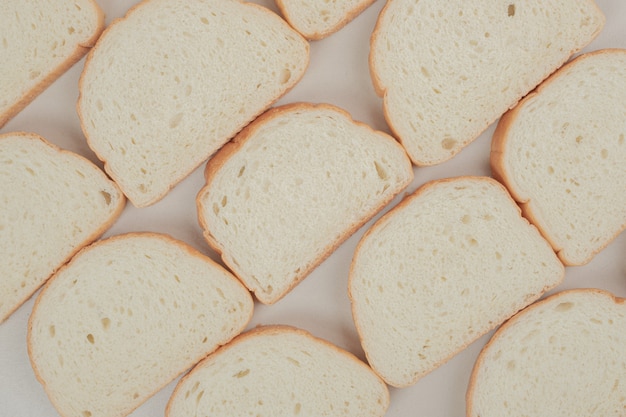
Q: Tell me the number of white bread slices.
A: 11